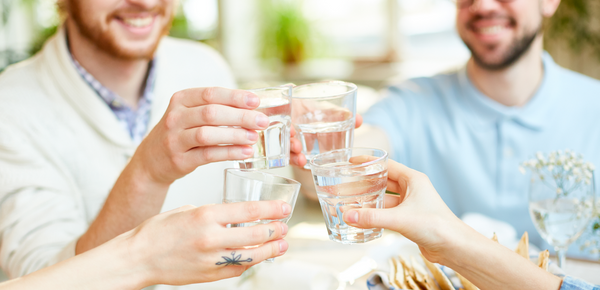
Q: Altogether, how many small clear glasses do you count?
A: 4